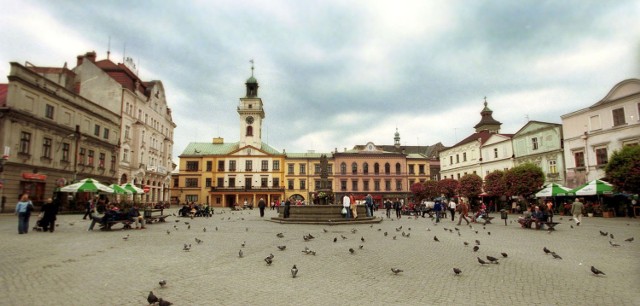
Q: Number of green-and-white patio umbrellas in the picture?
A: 5